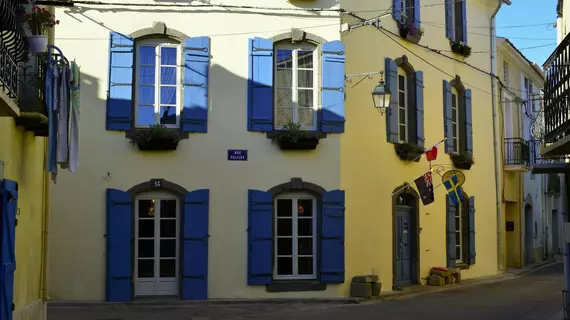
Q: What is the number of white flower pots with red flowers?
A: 1